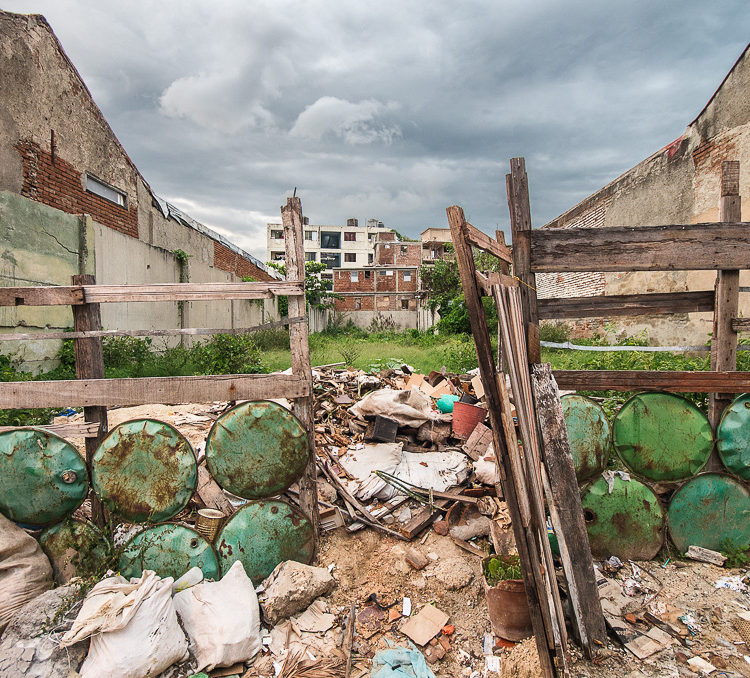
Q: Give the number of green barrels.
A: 11